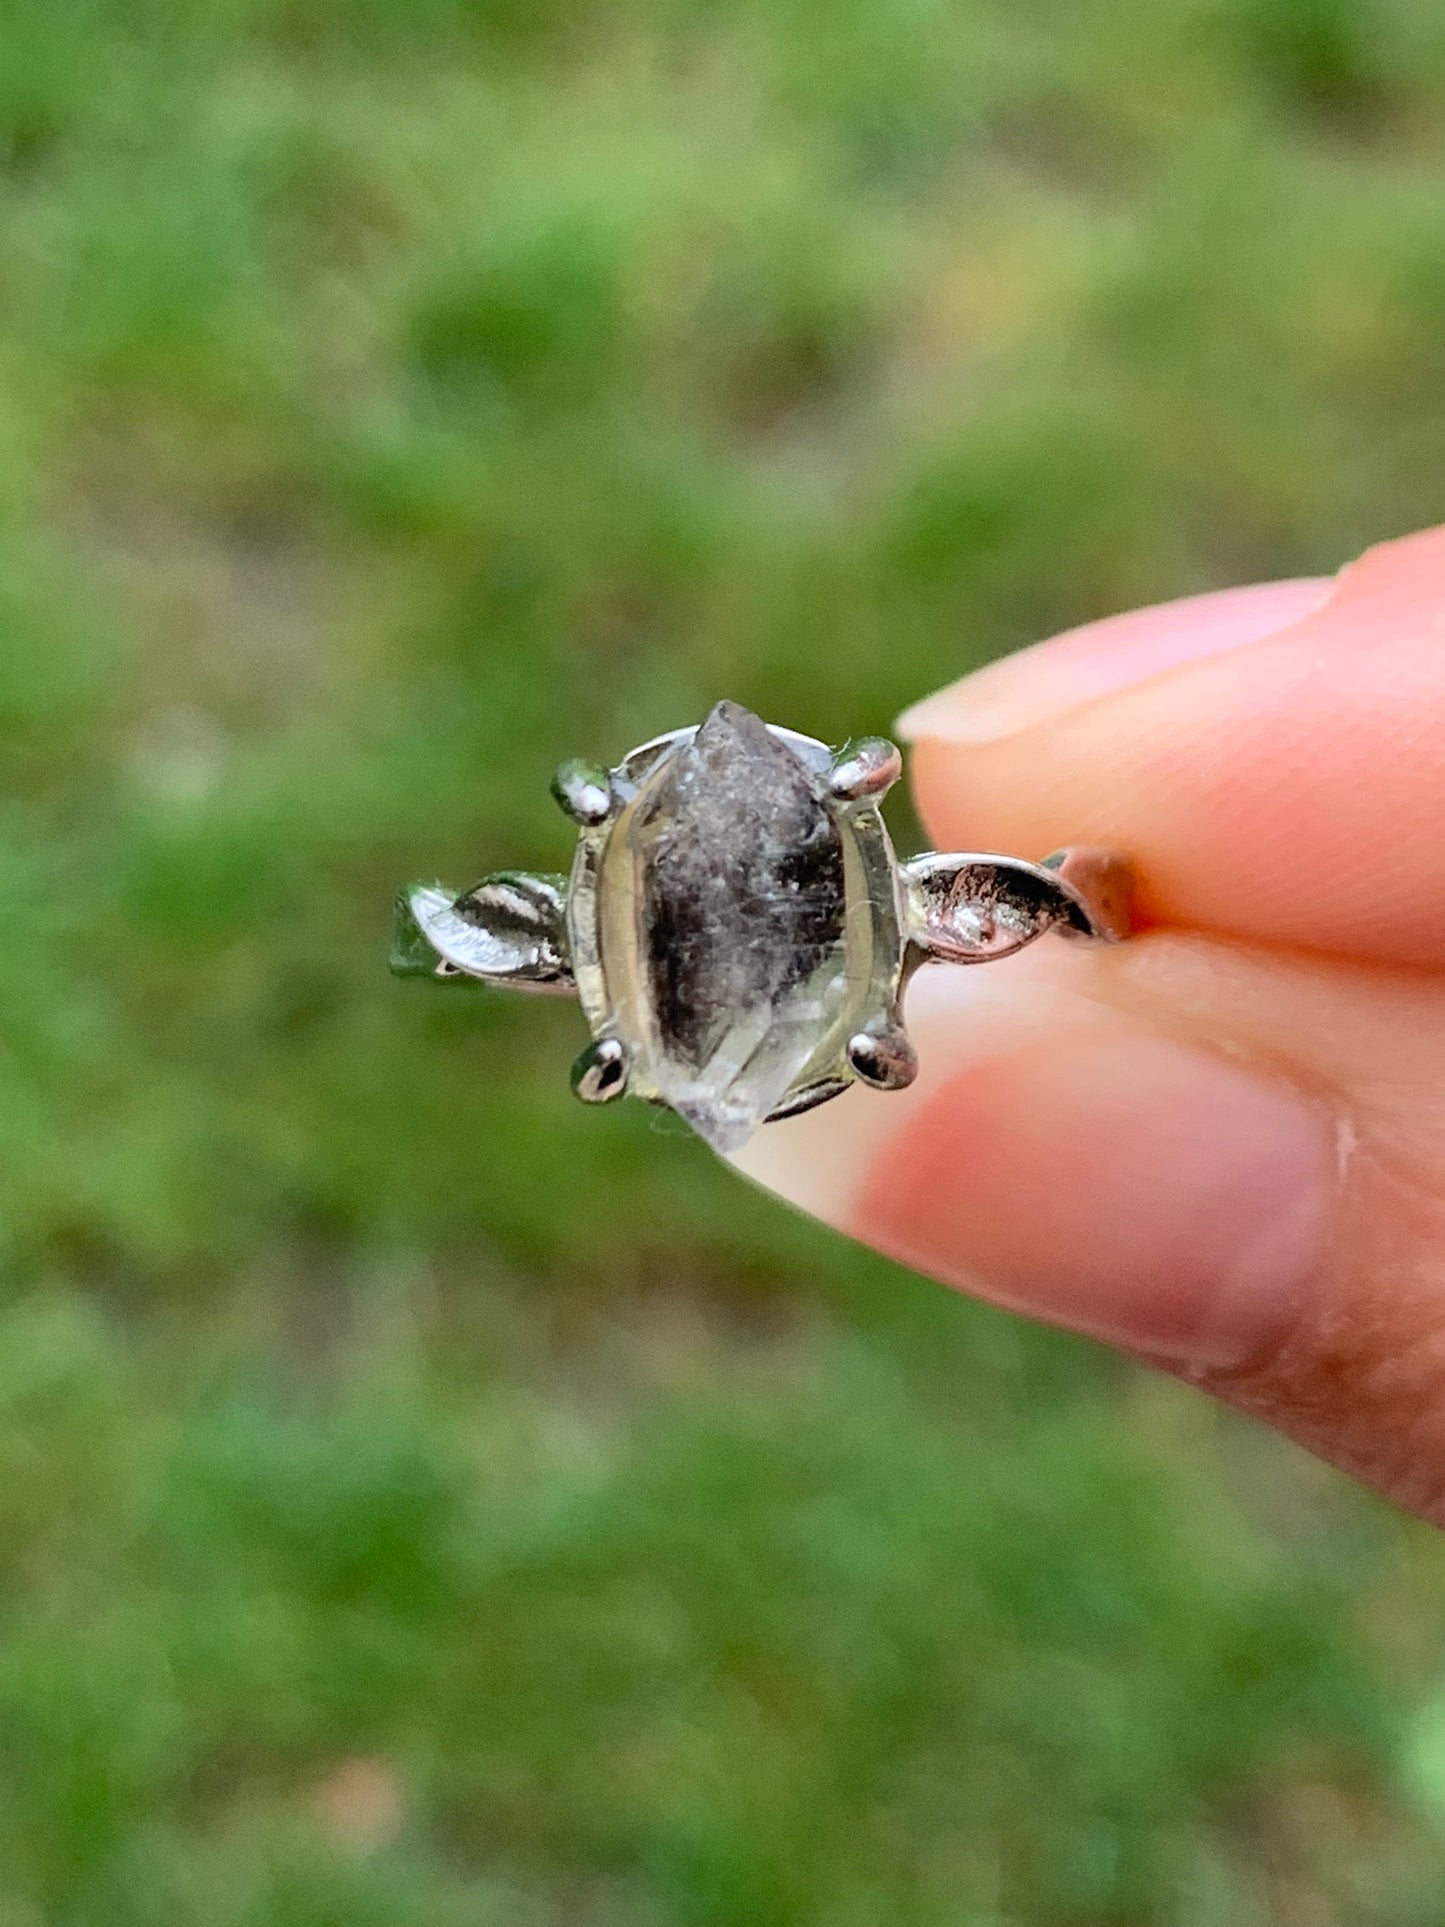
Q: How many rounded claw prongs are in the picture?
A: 4